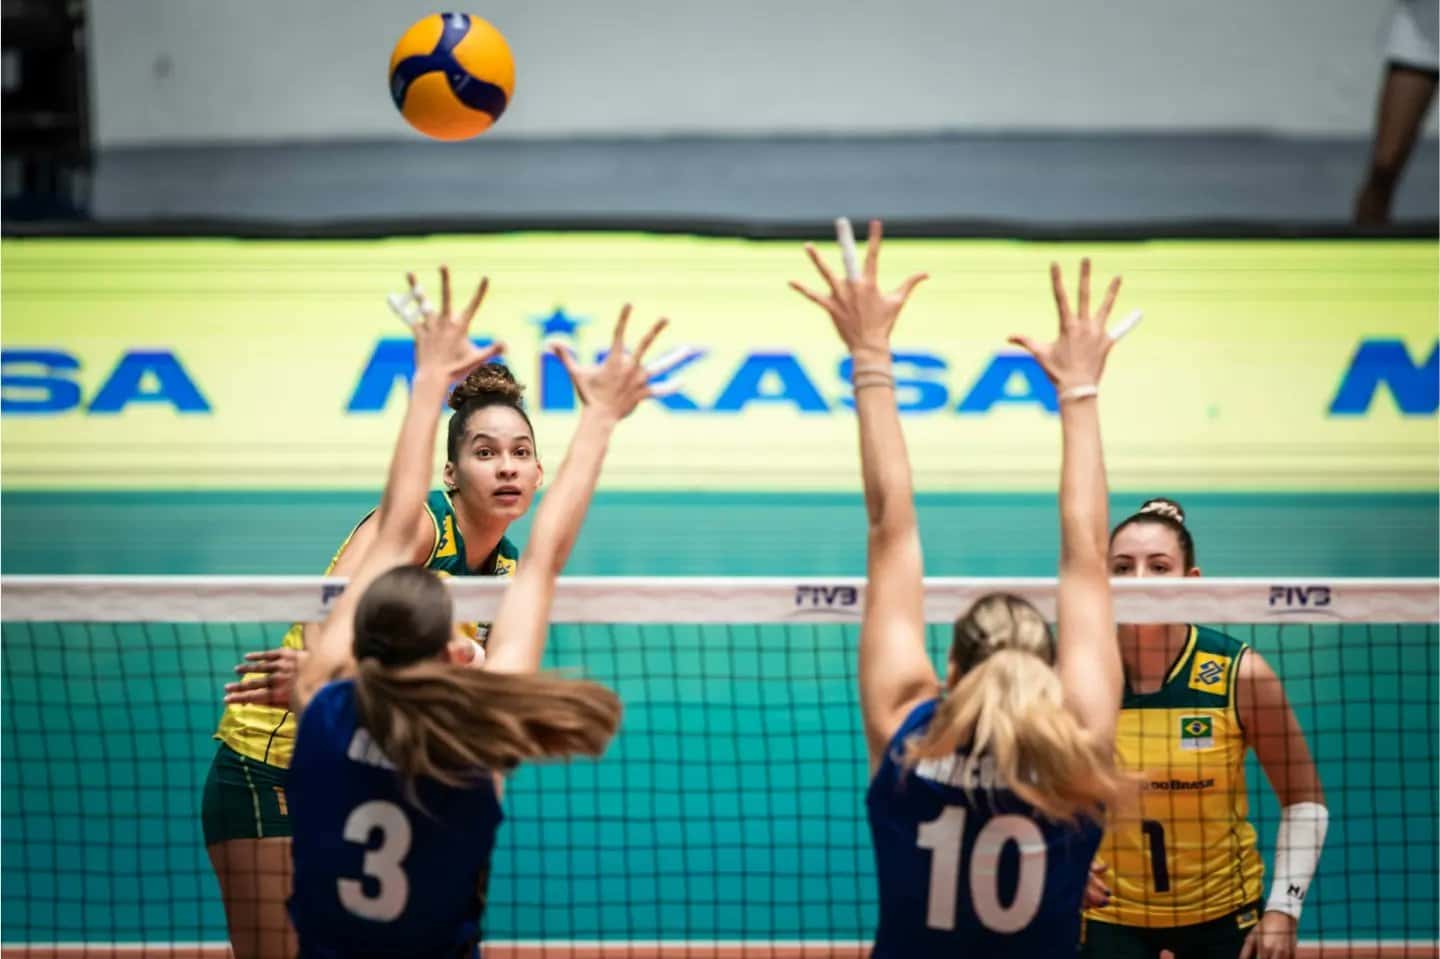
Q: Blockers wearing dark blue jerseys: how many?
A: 2